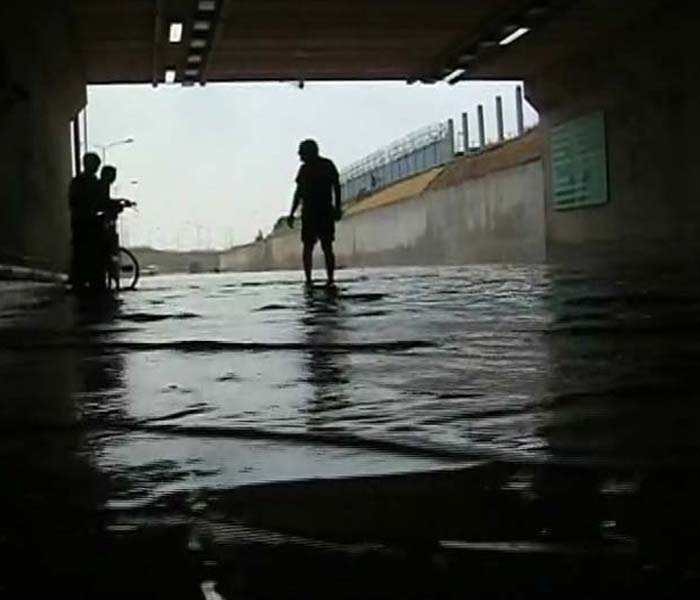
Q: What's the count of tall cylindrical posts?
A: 5